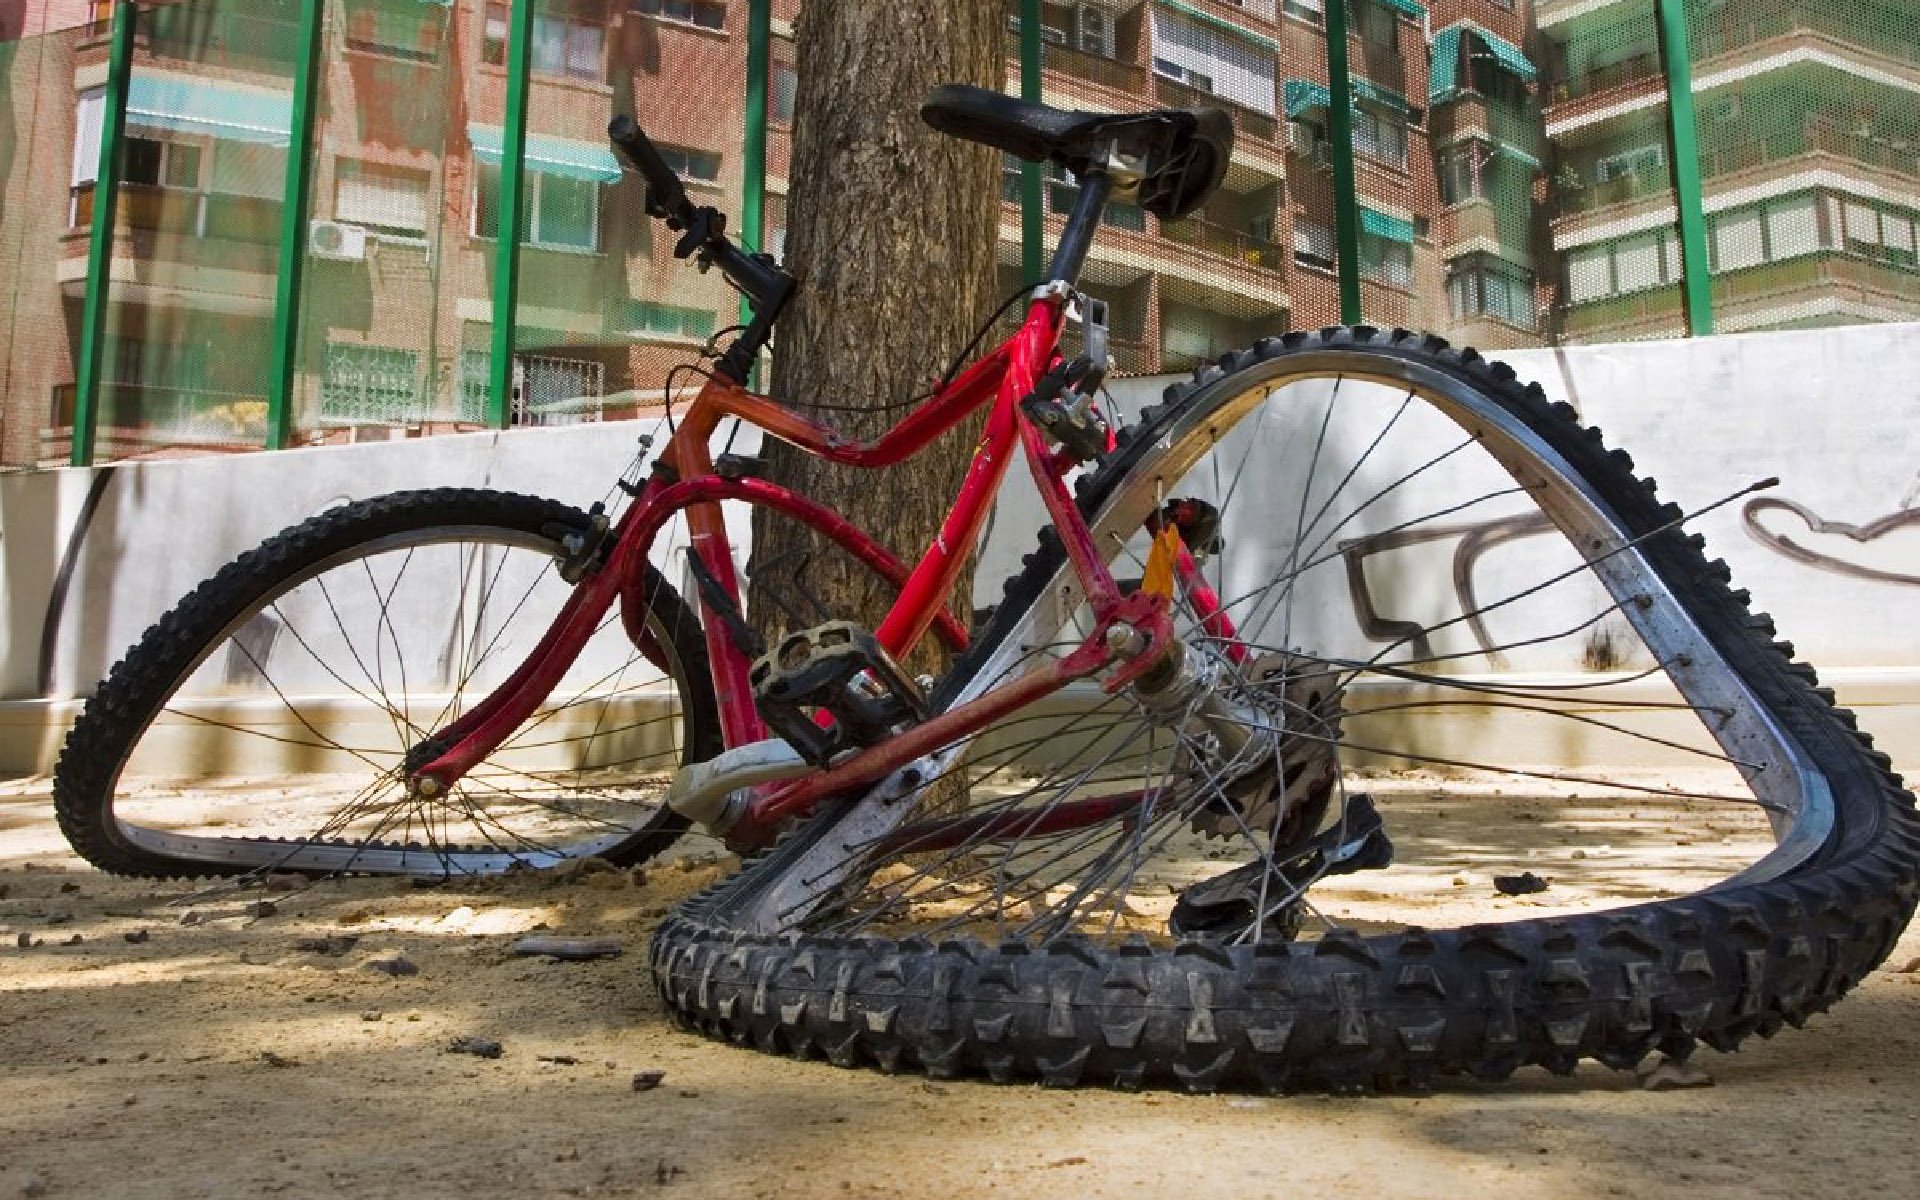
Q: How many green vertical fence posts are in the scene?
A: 7